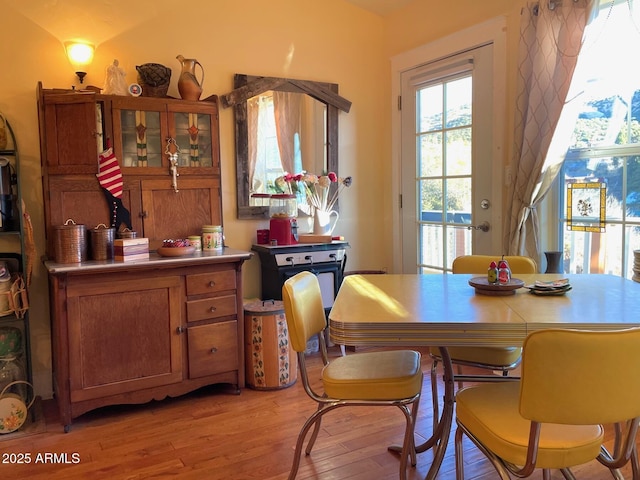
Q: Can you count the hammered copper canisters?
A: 3